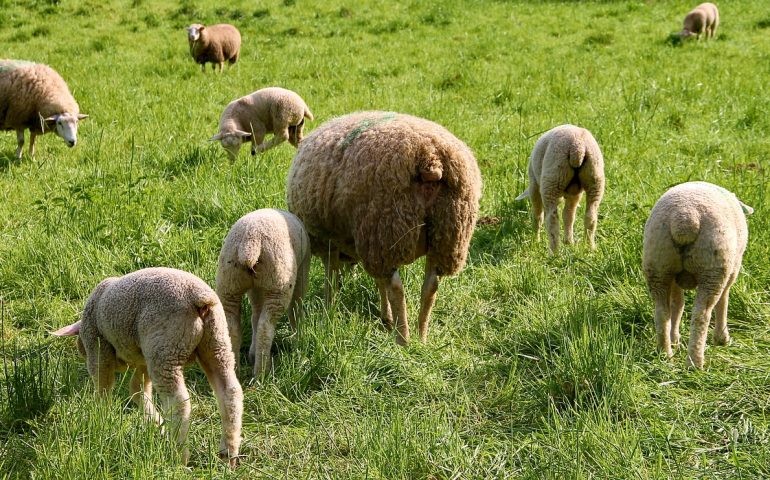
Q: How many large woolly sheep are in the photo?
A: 3